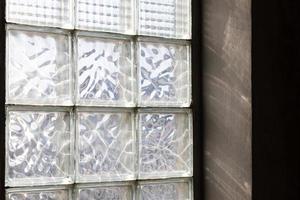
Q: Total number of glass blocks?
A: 12